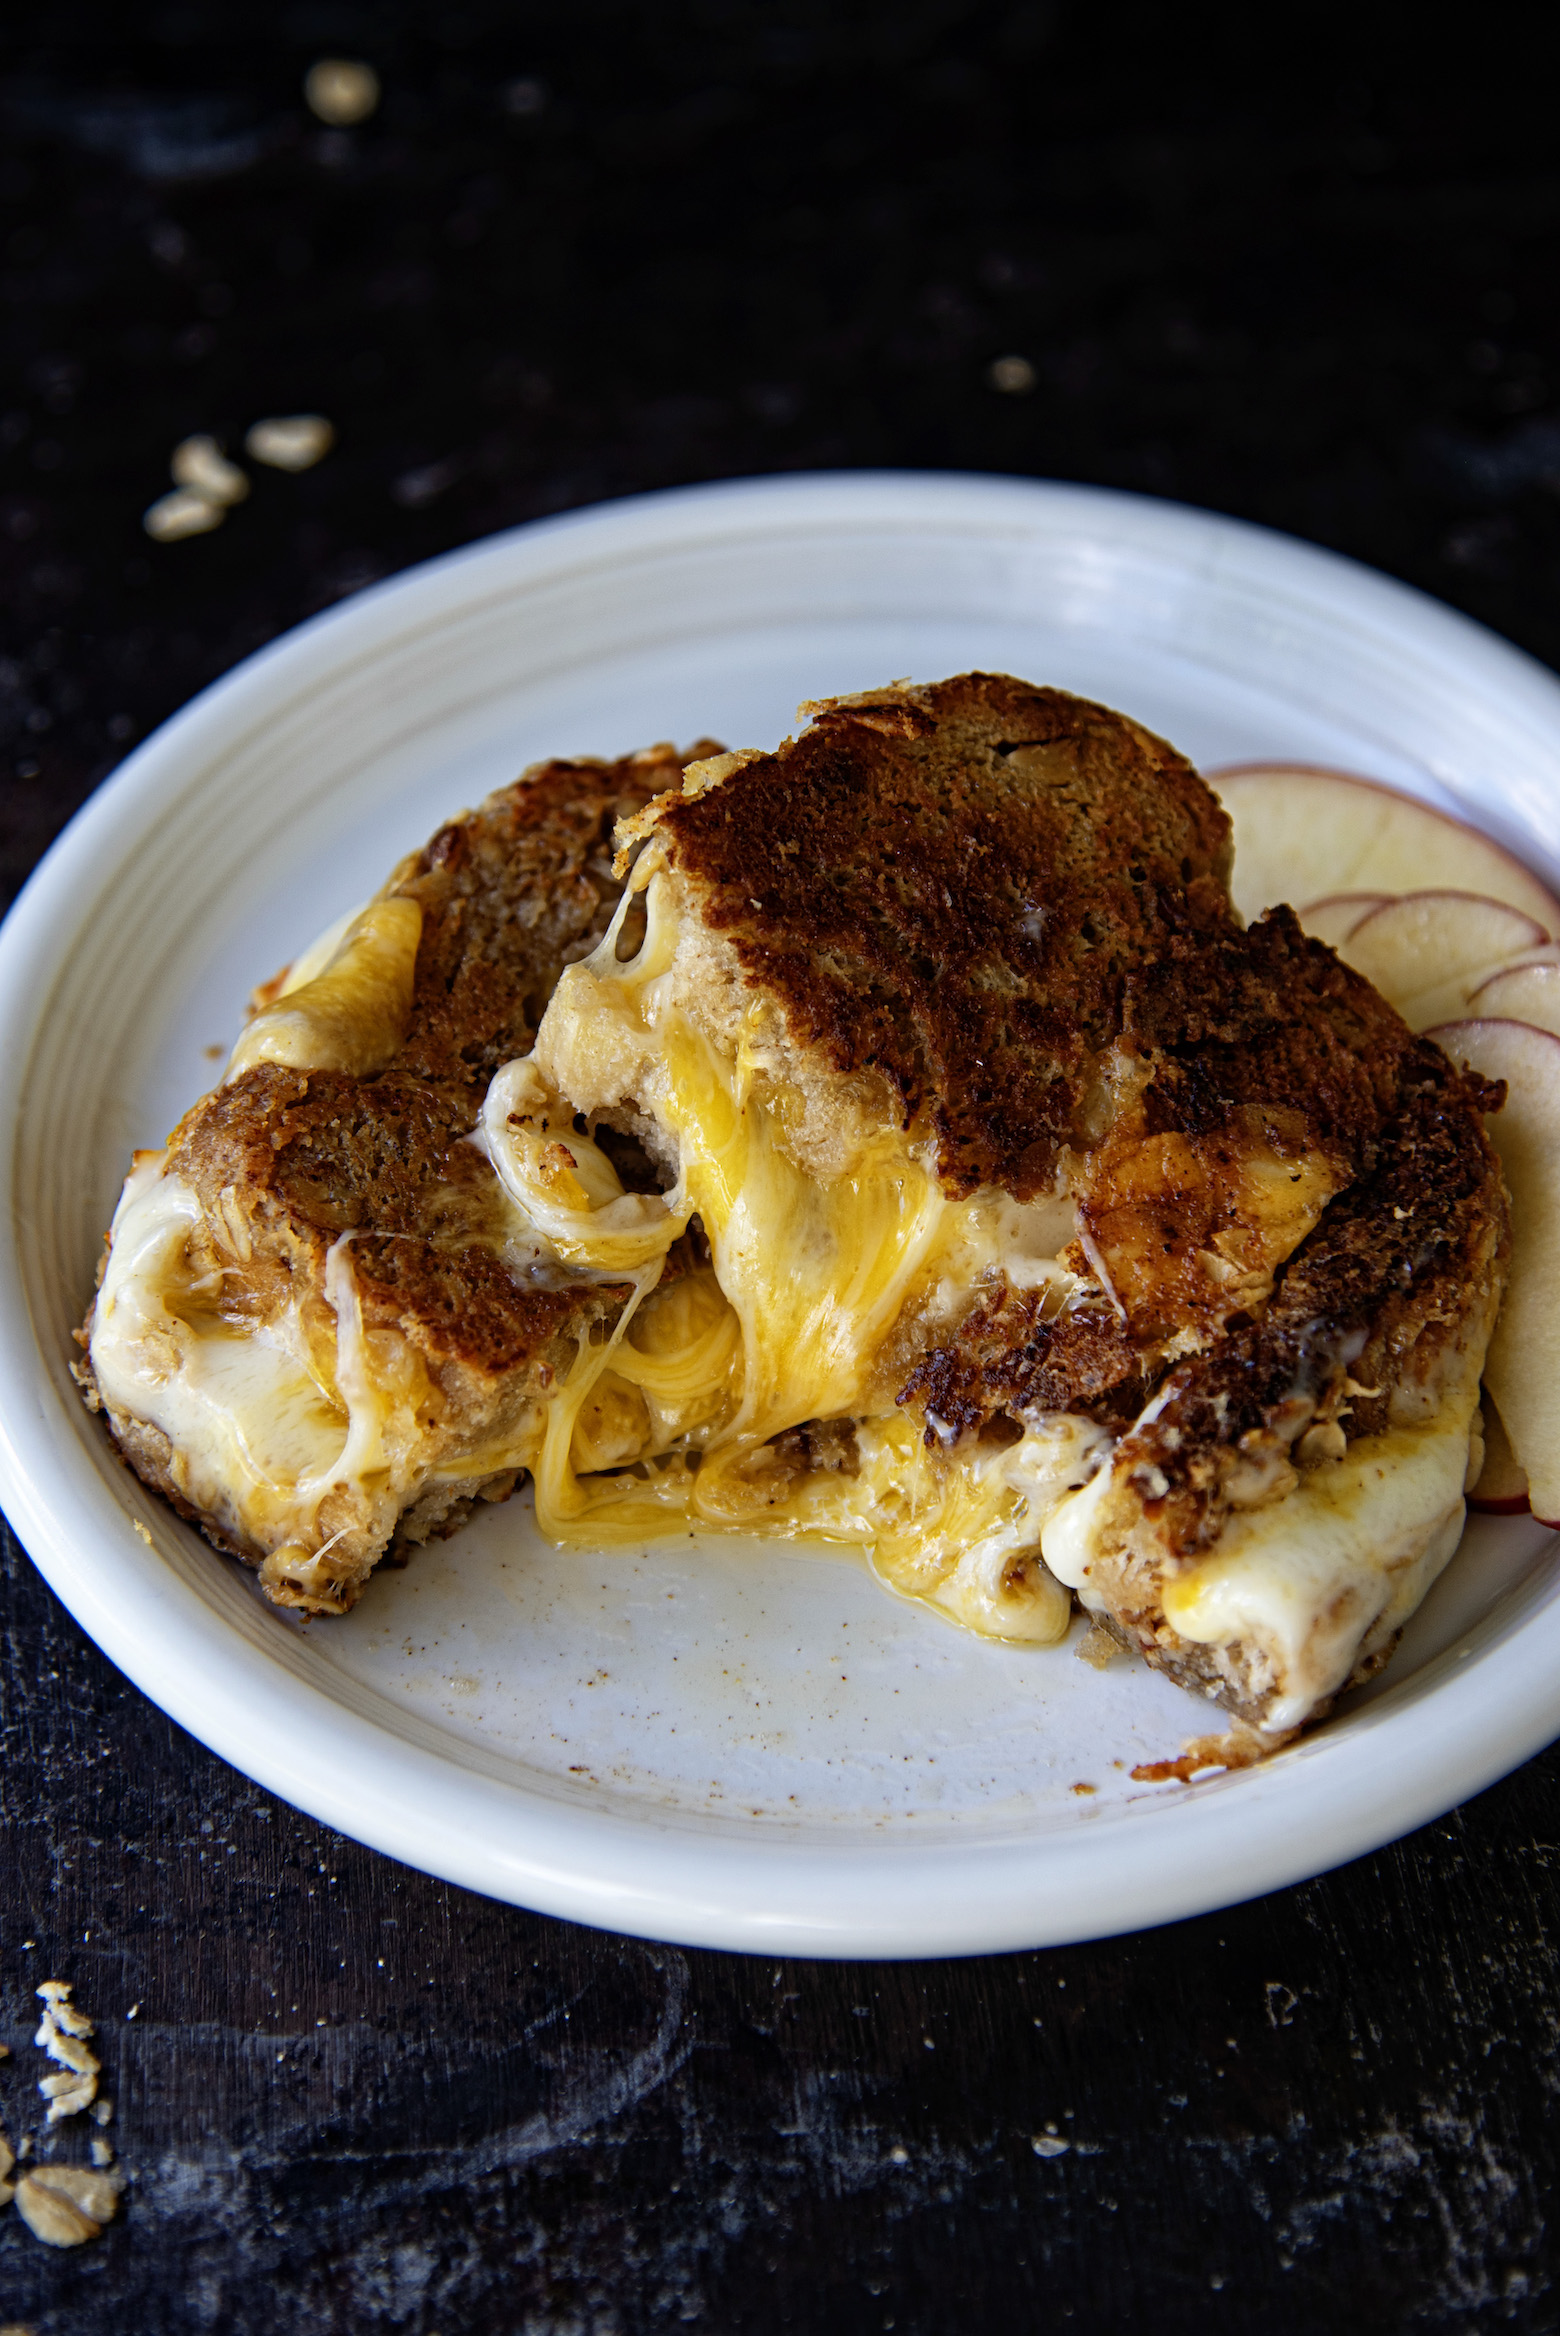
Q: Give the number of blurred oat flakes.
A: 5